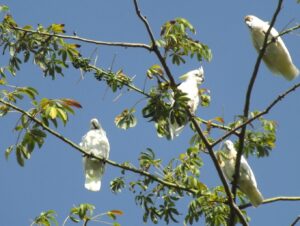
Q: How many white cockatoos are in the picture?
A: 4